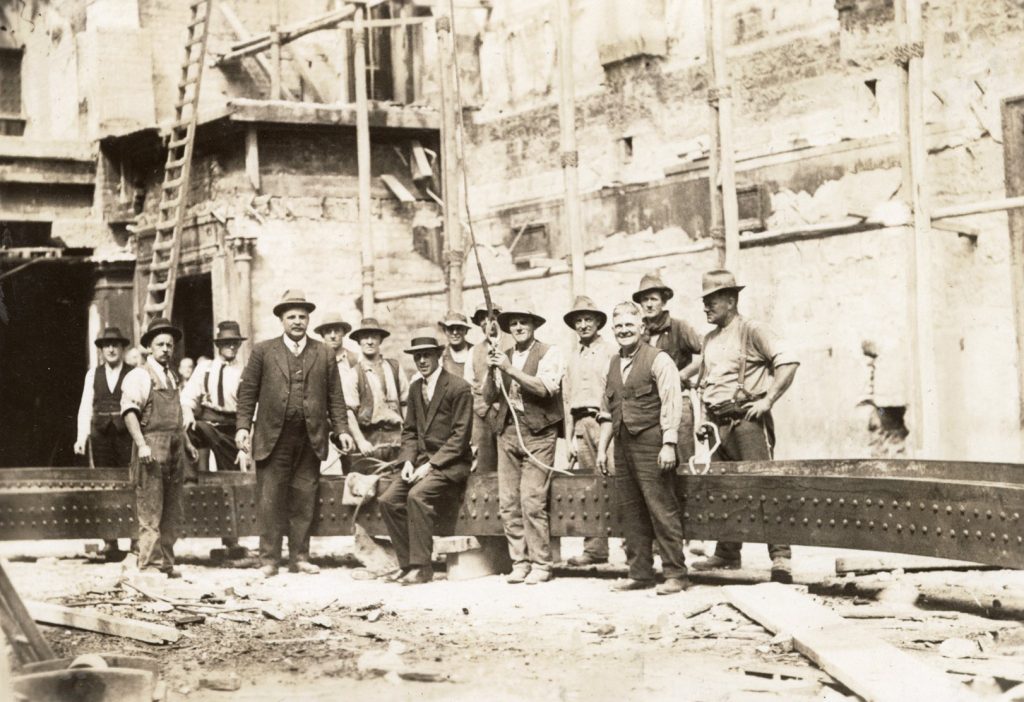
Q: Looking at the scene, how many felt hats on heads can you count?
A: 13